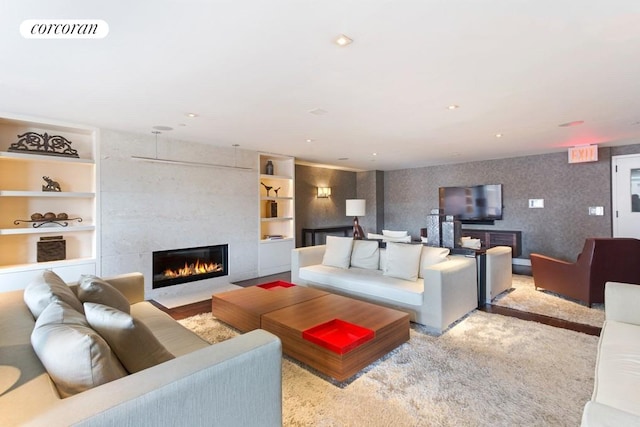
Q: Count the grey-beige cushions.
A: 4